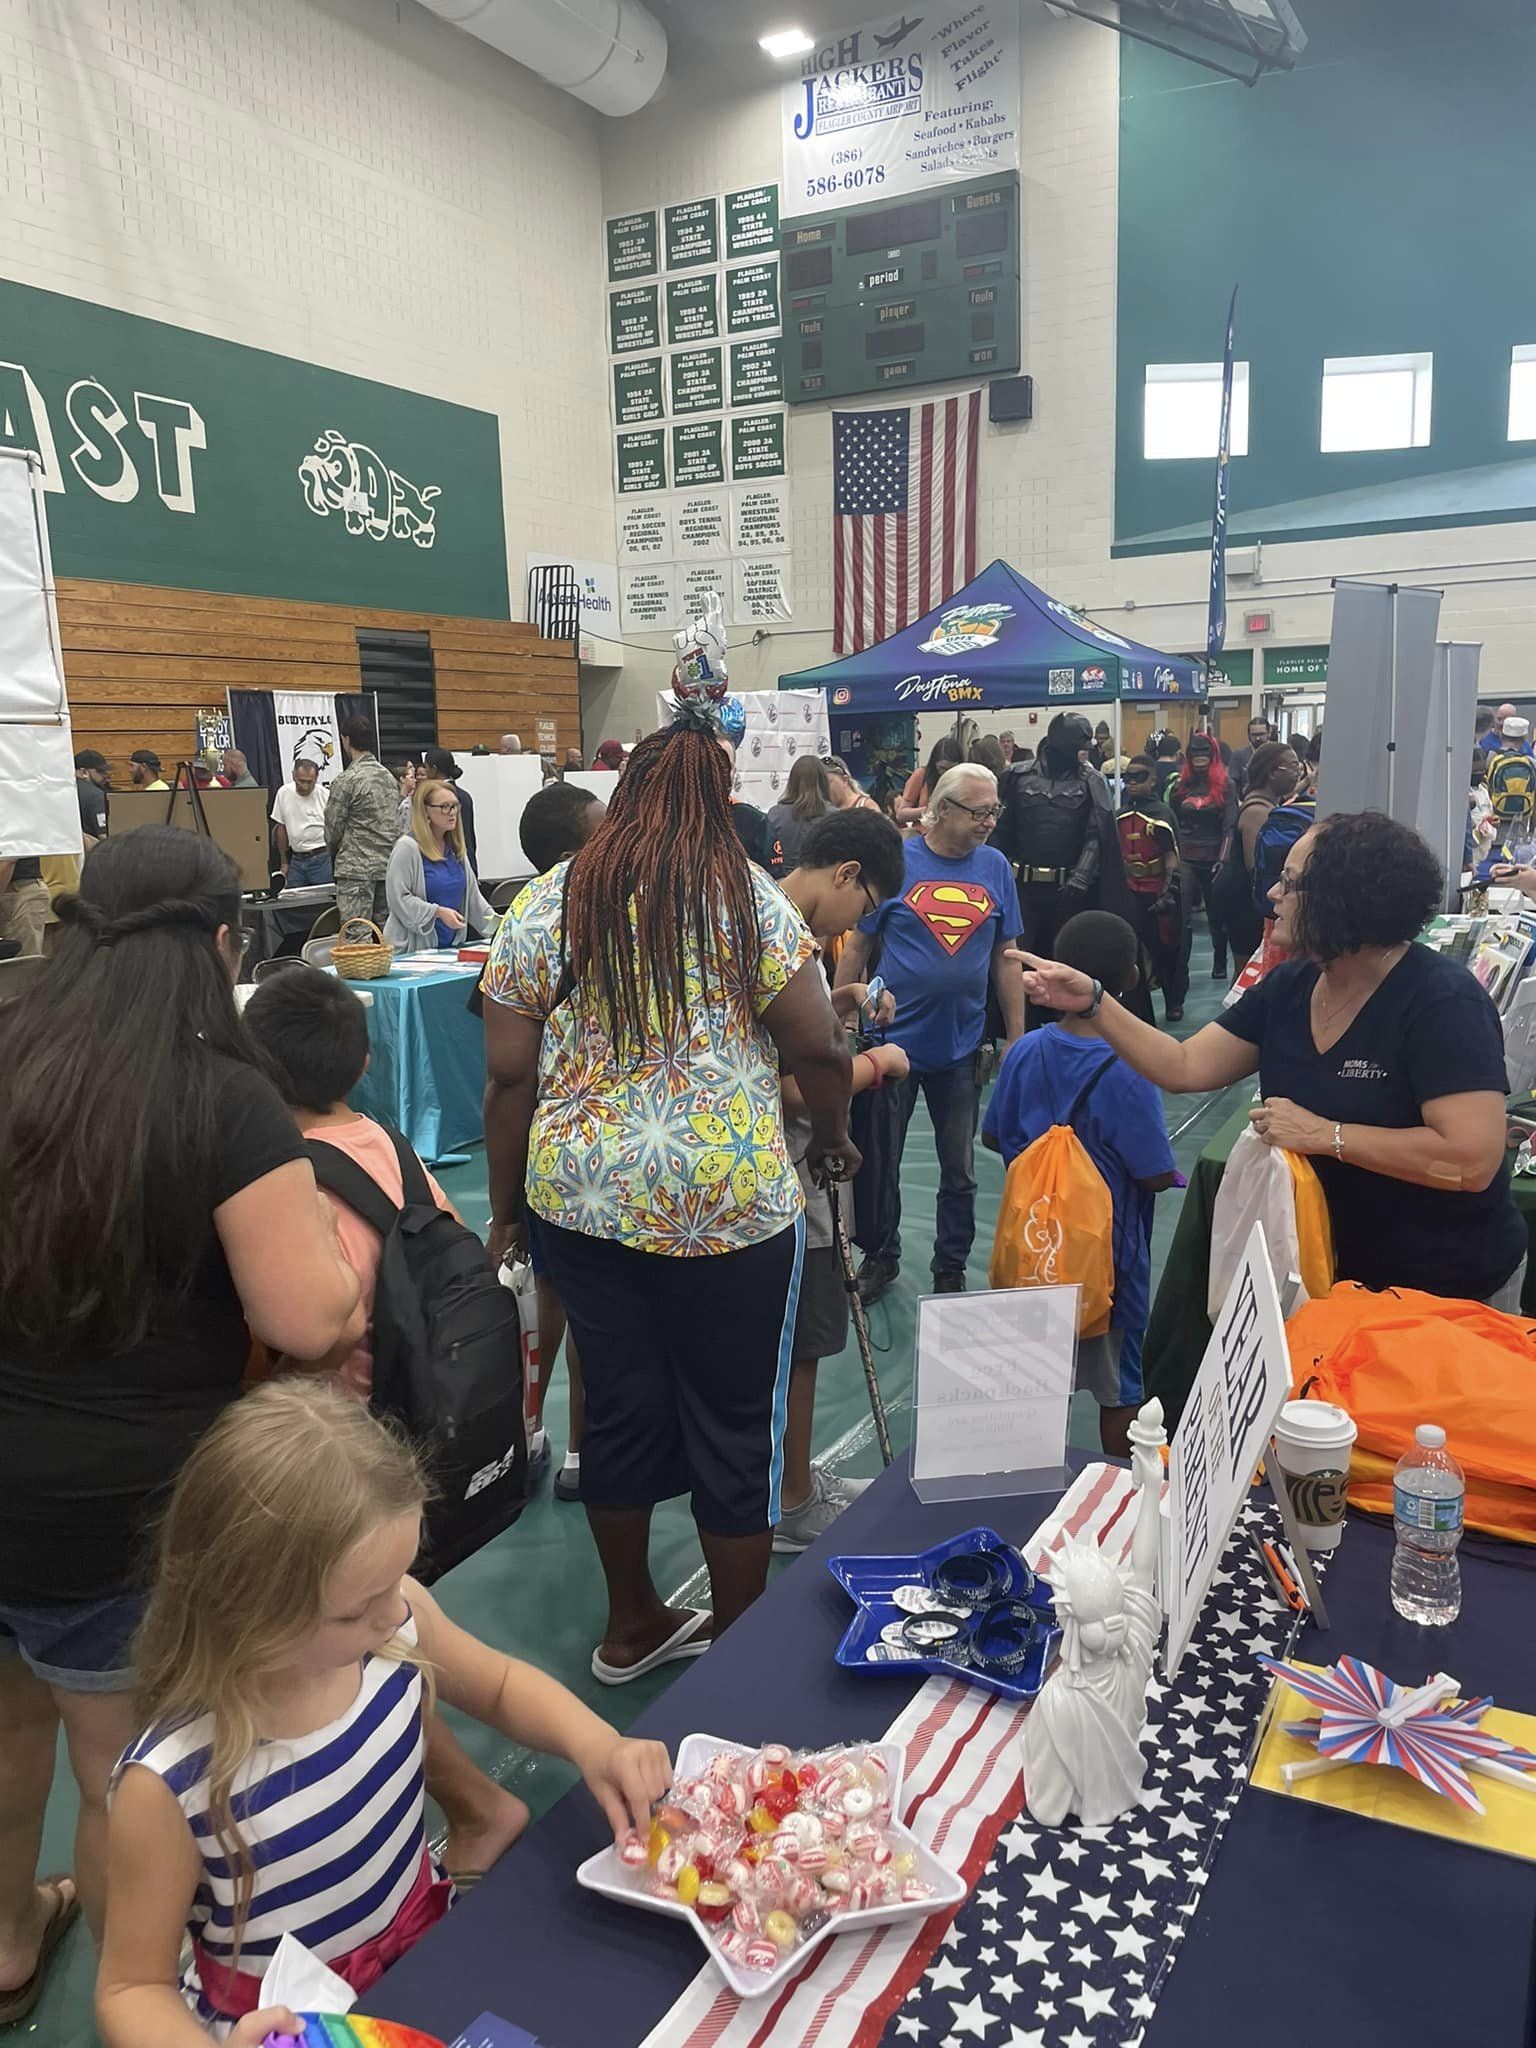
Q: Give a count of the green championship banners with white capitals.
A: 12